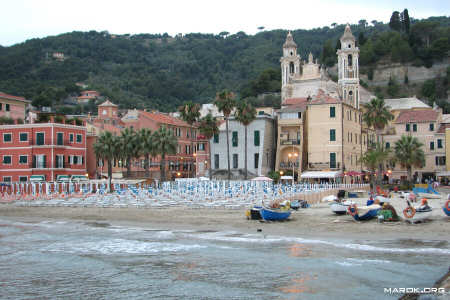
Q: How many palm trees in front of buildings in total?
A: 11